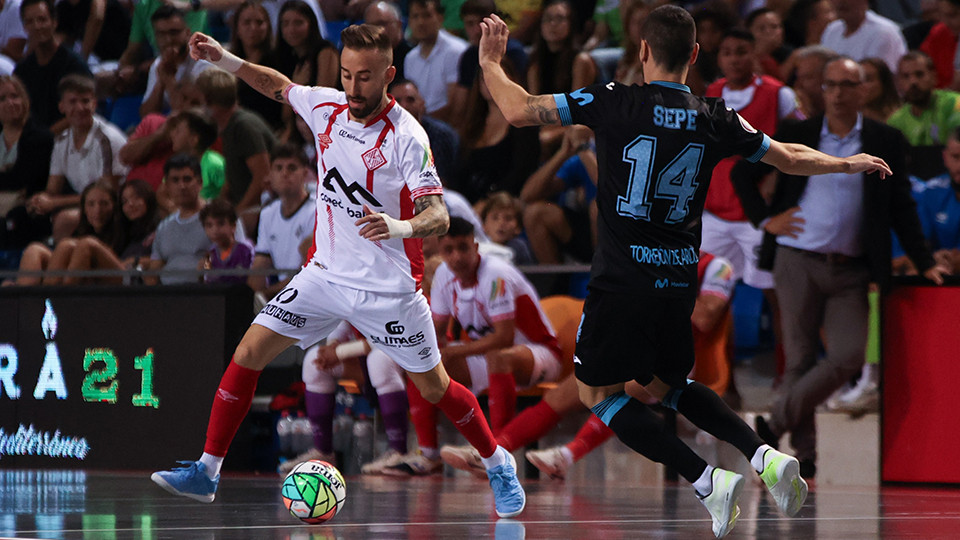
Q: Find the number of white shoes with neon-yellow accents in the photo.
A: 2